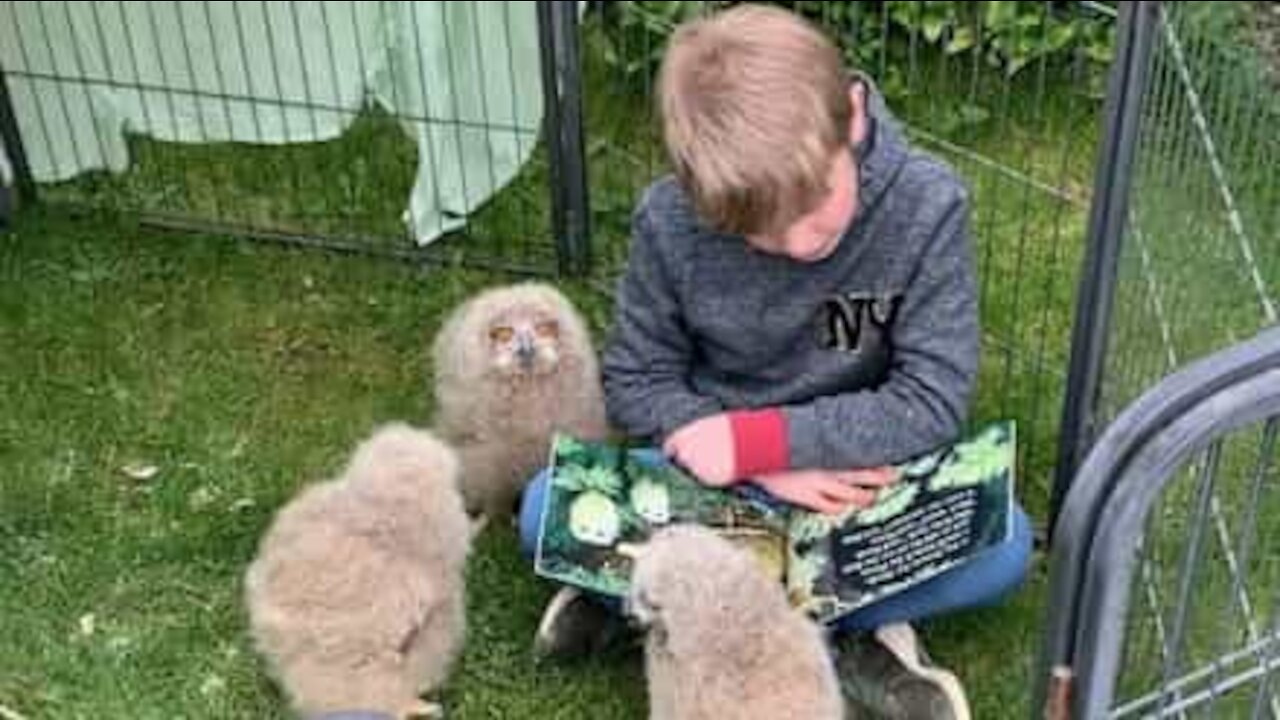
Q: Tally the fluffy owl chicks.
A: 3